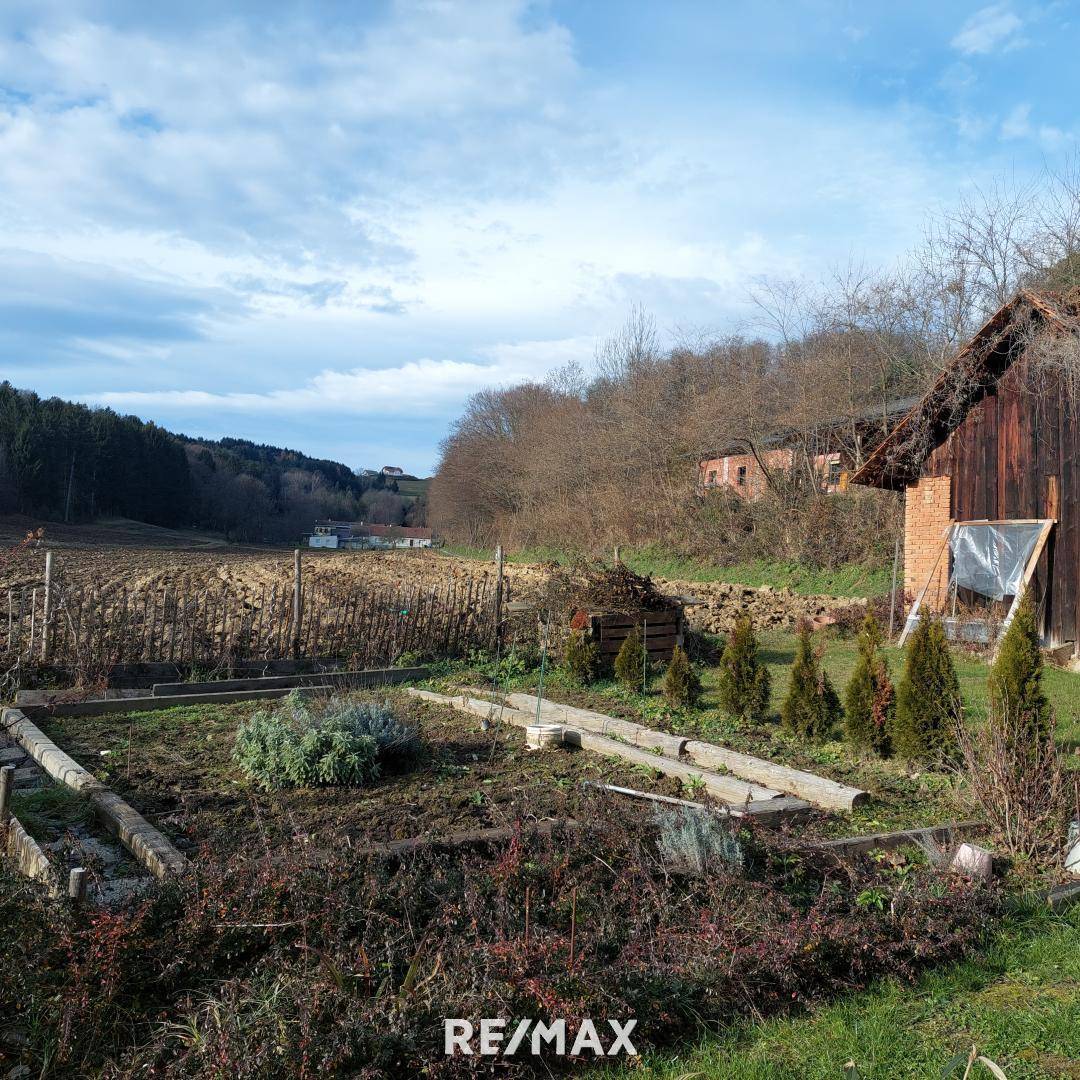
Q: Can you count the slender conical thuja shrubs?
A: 8